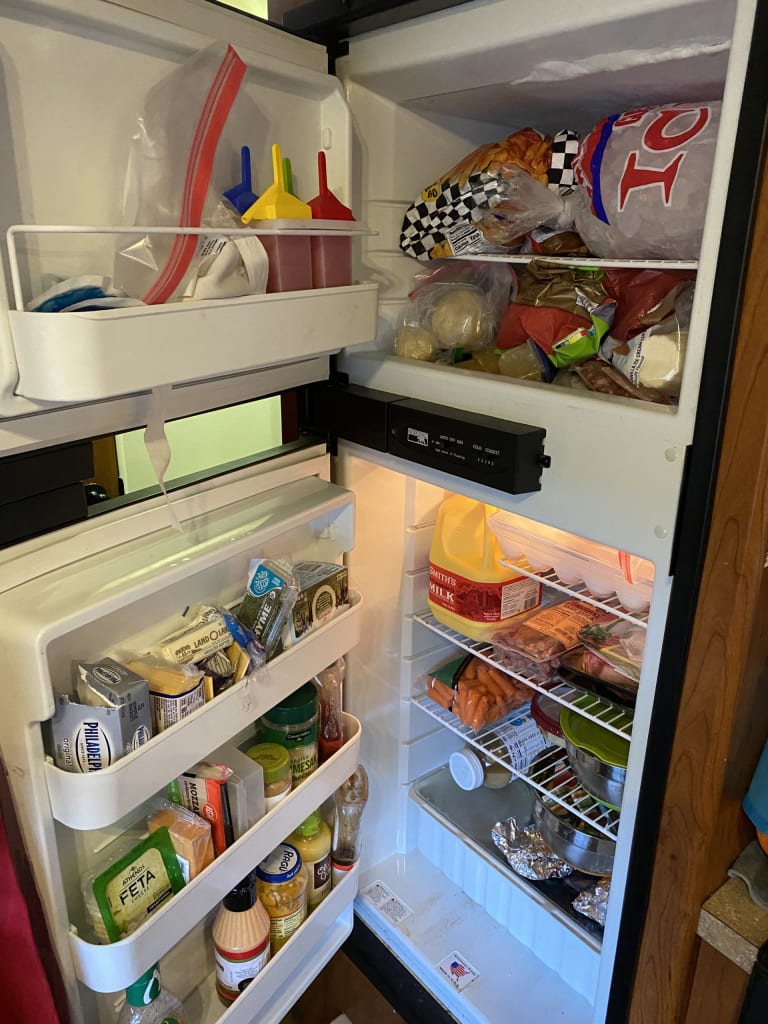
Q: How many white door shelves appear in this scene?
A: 4